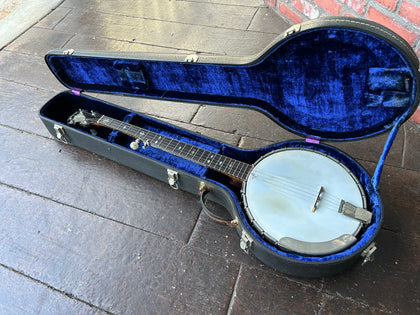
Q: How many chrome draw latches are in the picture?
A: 4